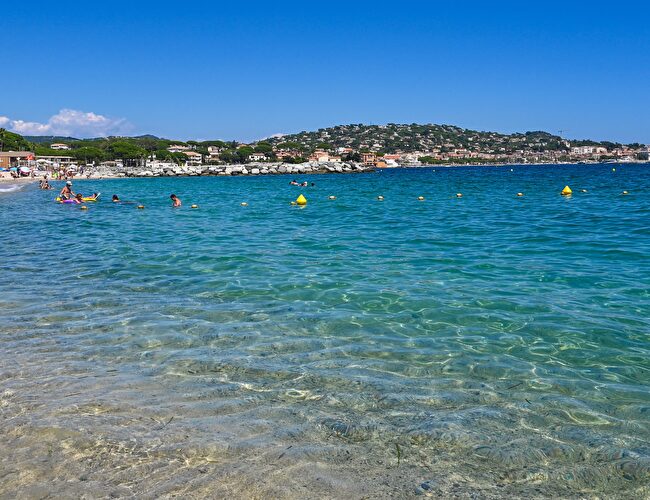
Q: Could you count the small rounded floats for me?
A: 12